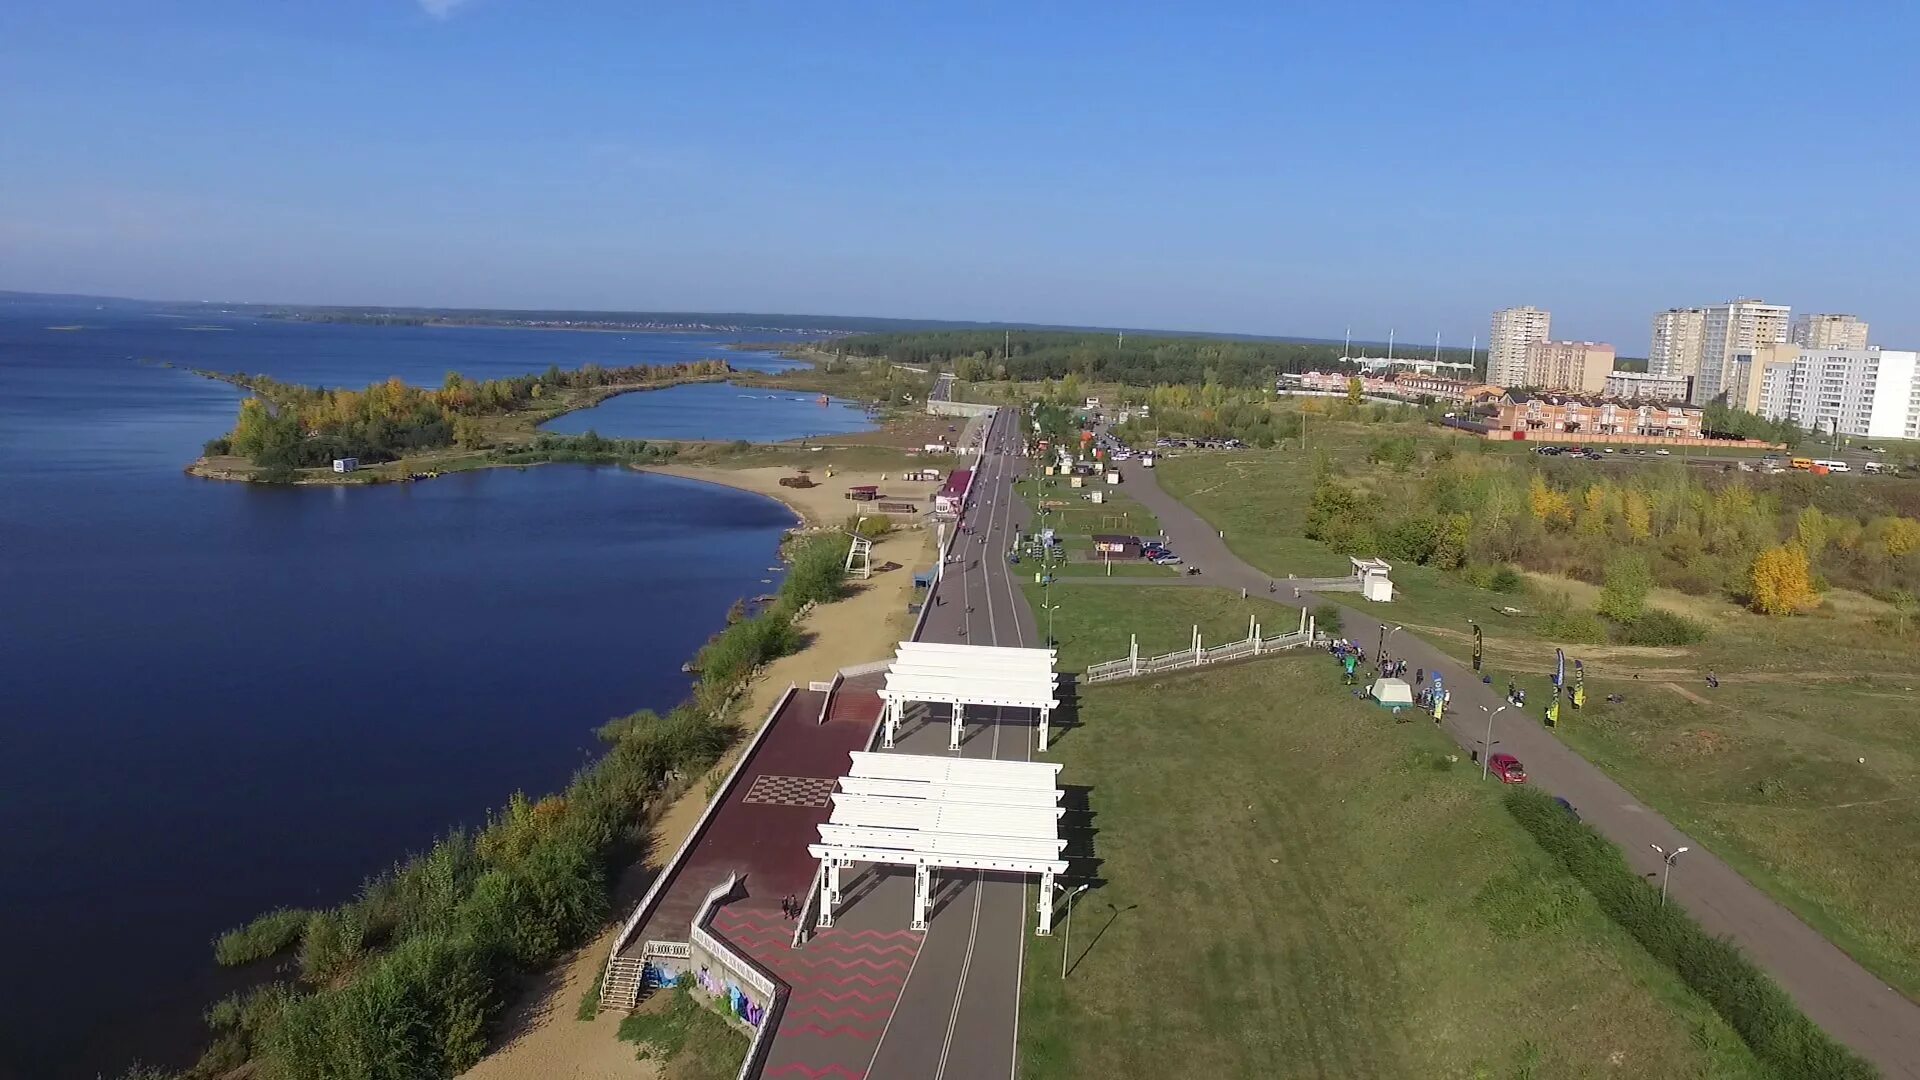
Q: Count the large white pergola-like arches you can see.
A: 2